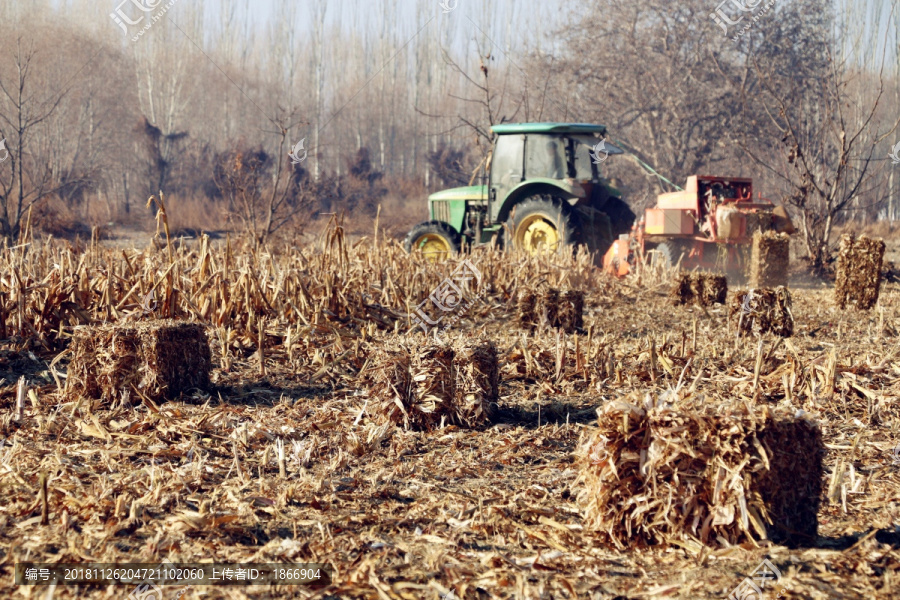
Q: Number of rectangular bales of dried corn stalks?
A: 8